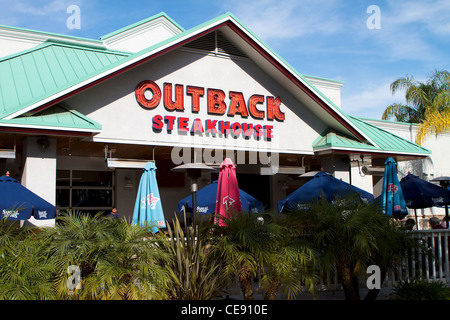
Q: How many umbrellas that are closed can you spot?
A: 3